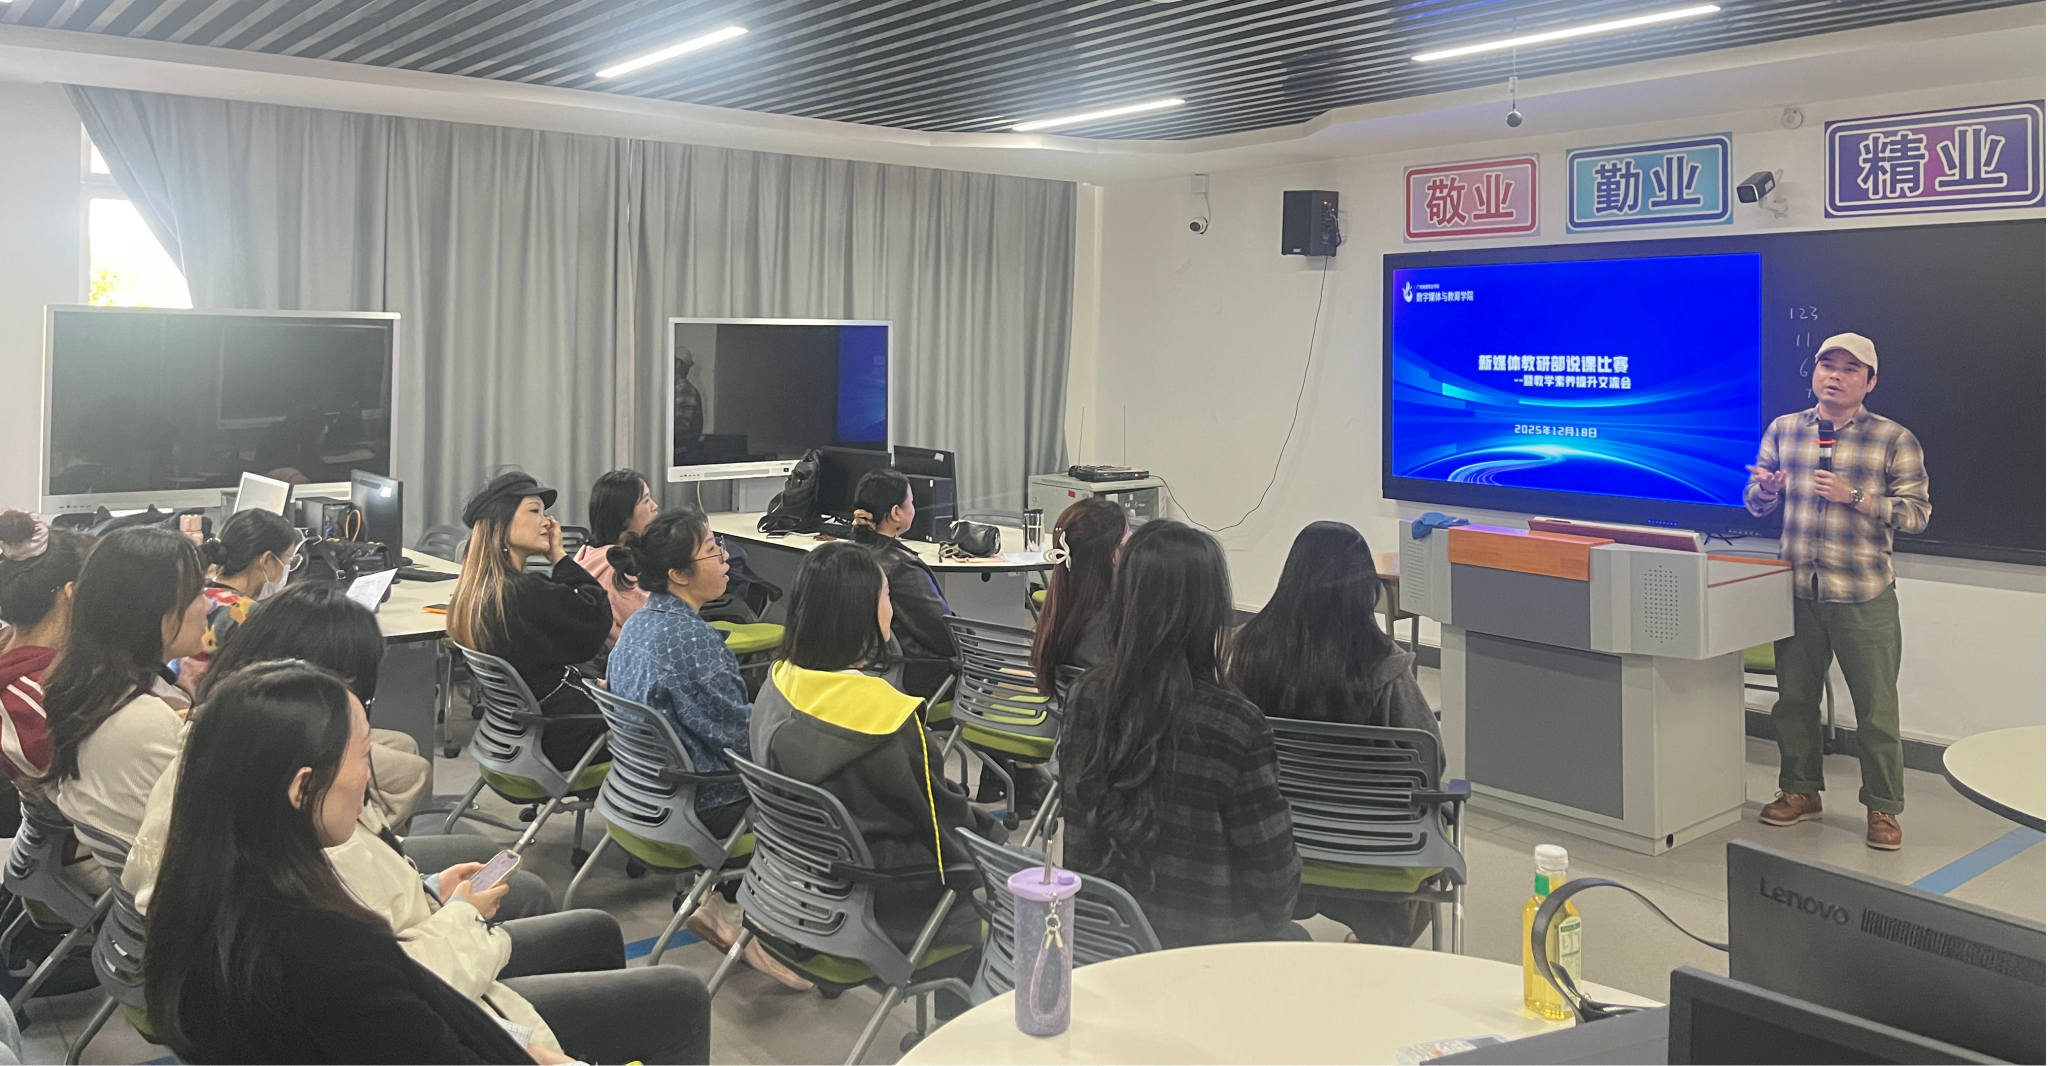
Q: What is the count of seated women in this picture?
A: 13